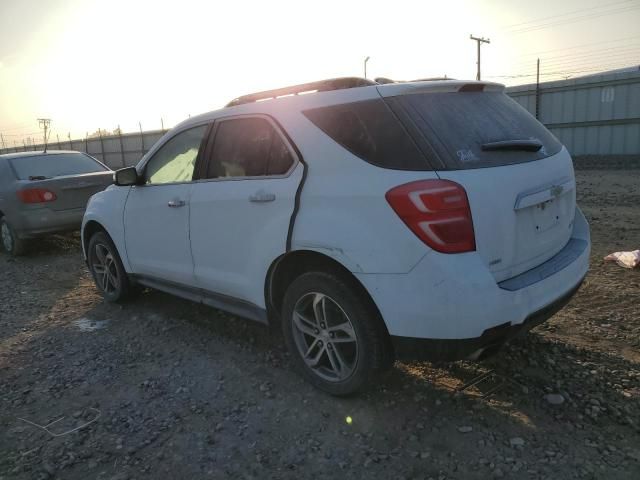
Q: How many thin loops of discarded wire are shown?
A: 1